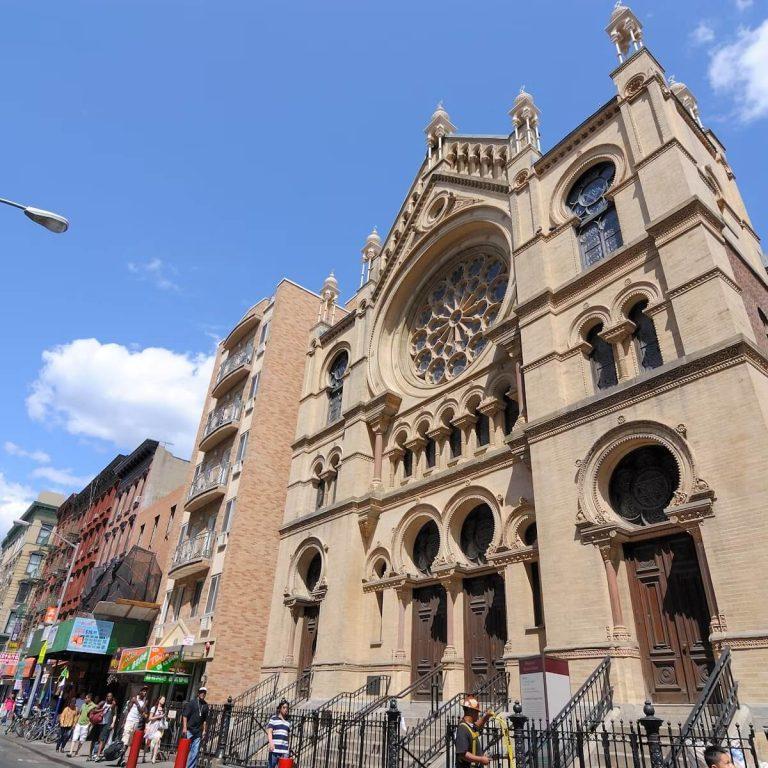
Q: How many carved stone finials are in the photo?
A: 6